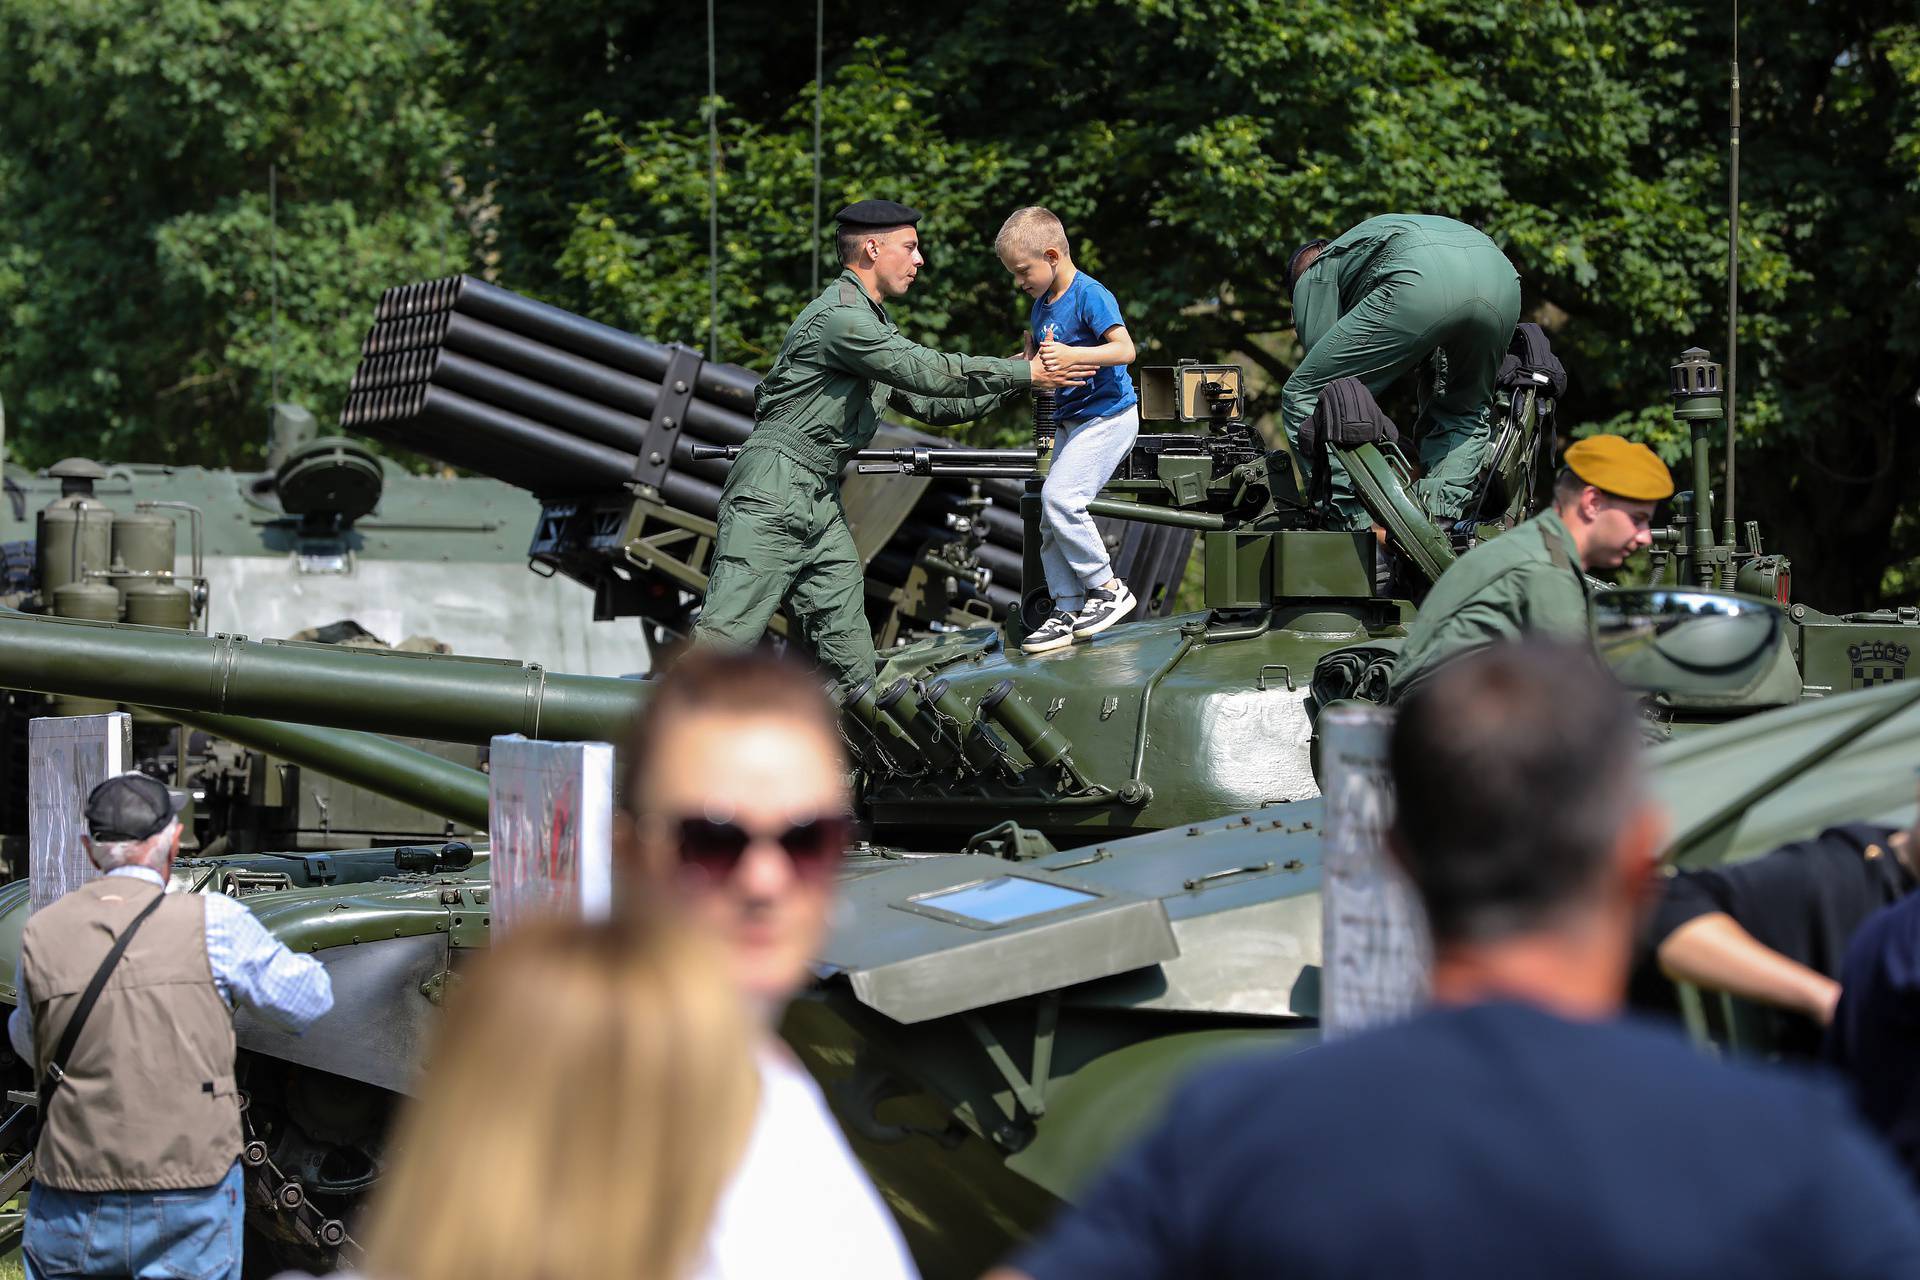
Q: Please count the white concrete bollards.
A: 3